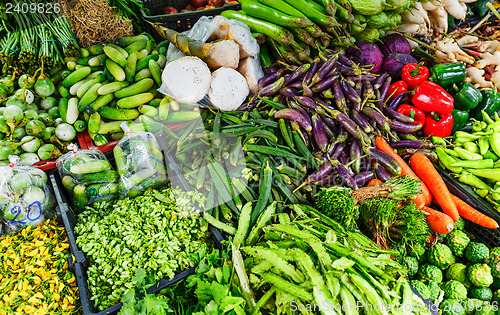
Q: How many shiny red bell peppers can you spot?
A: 5